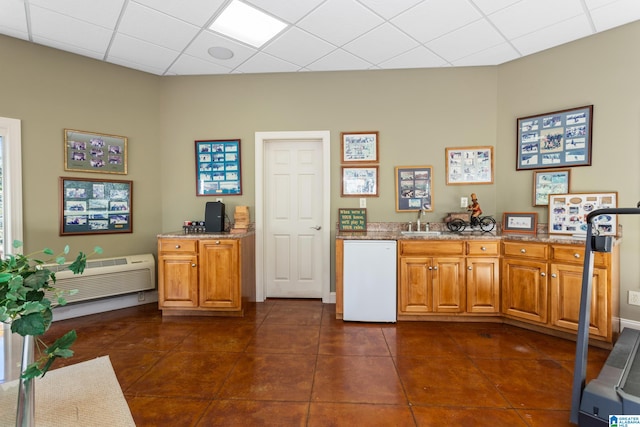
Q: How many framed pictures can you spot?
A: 11